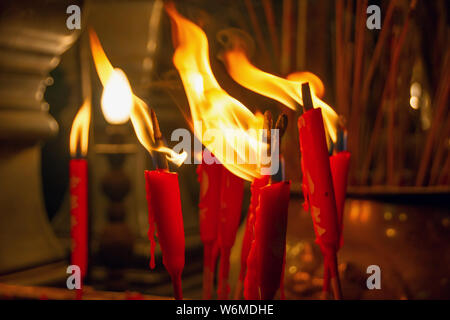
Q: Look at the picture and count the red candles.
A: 8